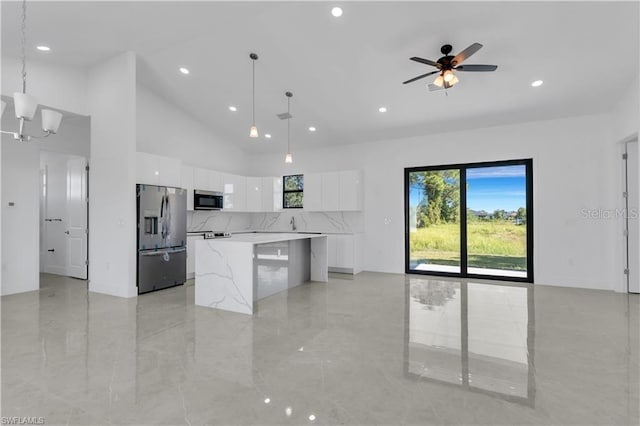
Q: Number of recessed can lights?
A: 8